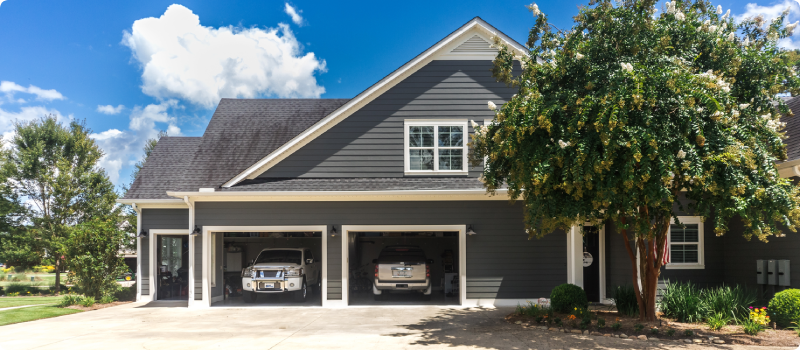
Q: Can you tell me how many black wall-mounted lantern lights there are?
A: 4